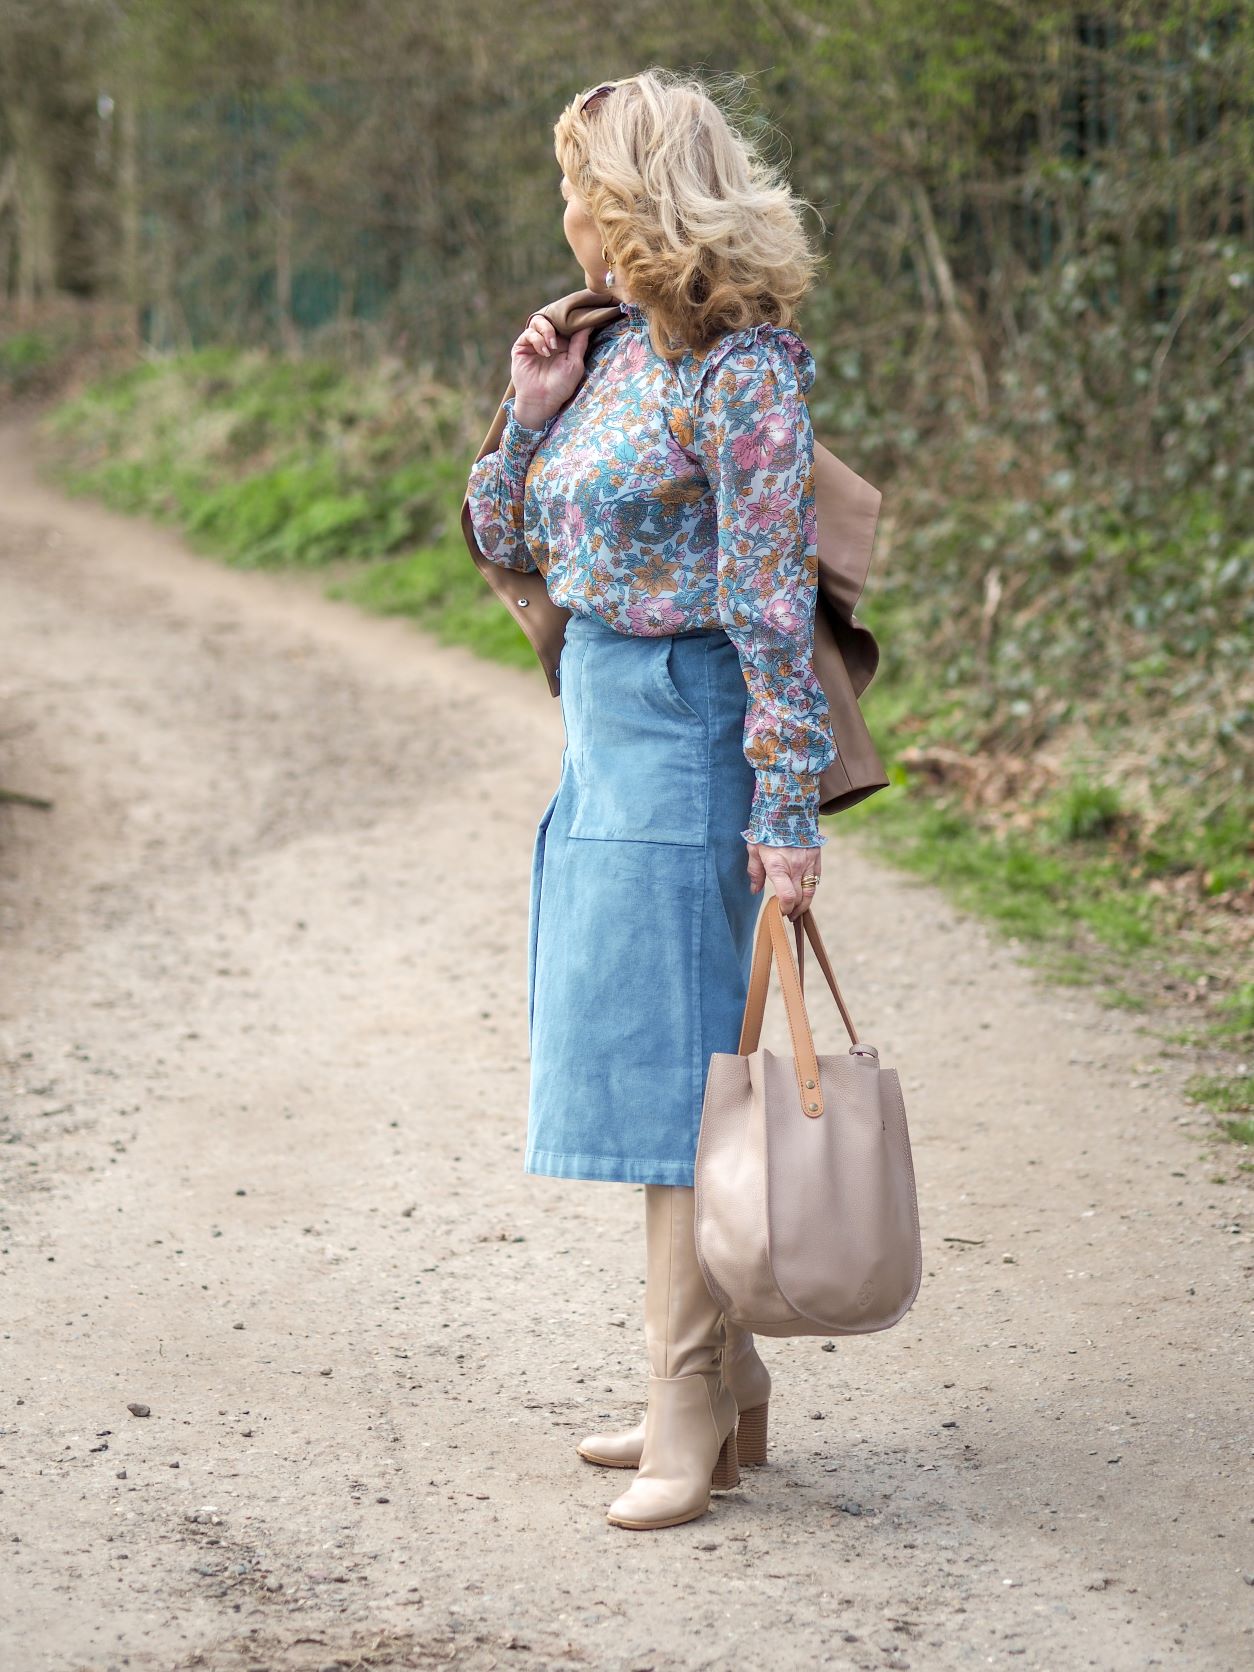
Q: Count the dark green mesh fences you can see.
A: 1